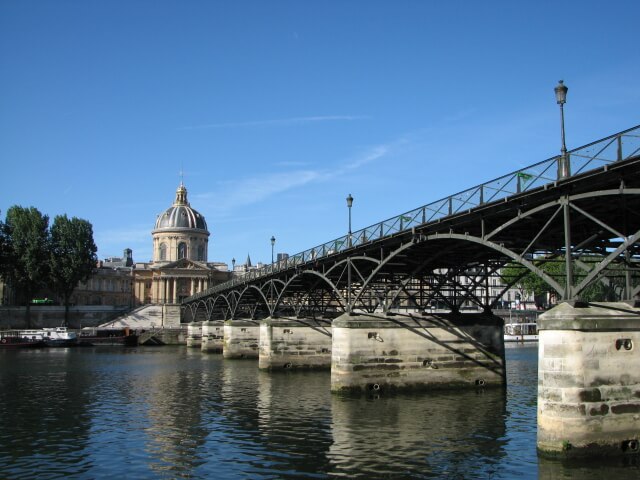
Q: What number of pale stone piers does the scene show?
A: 6